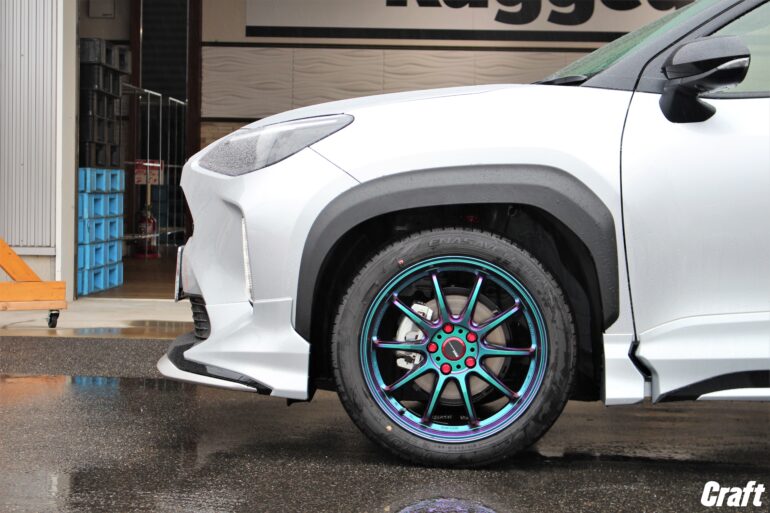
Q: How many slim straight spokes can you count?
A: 10